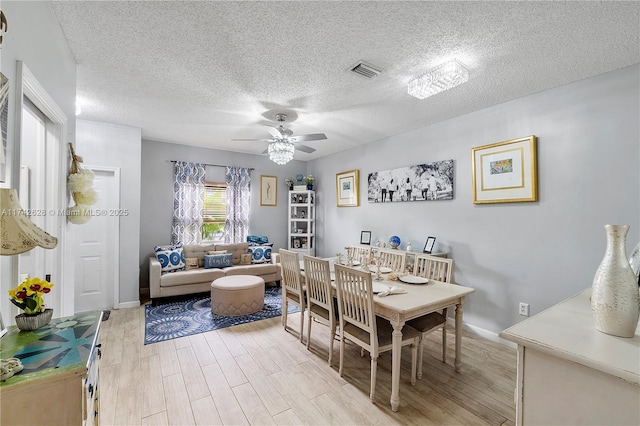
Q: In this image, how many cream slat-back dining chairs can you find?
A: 6